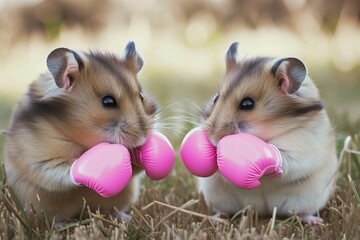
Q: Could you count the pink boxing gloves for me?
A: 4